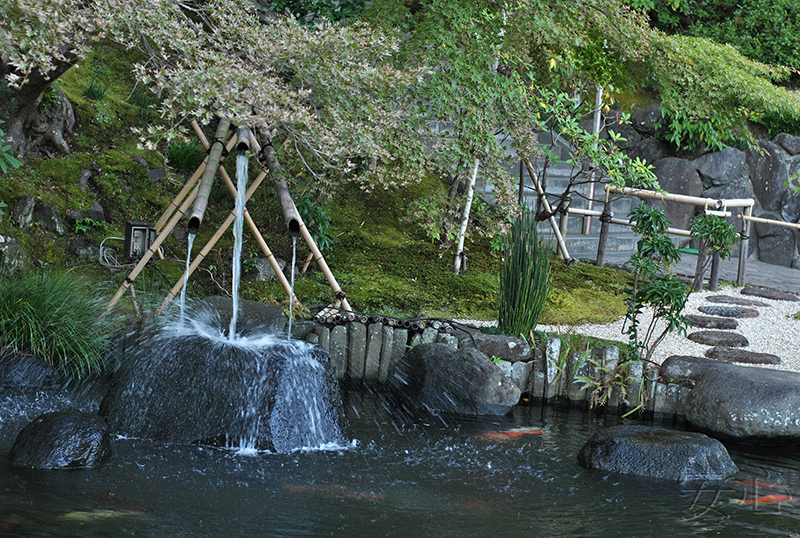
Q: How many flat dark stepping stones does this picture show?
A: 6